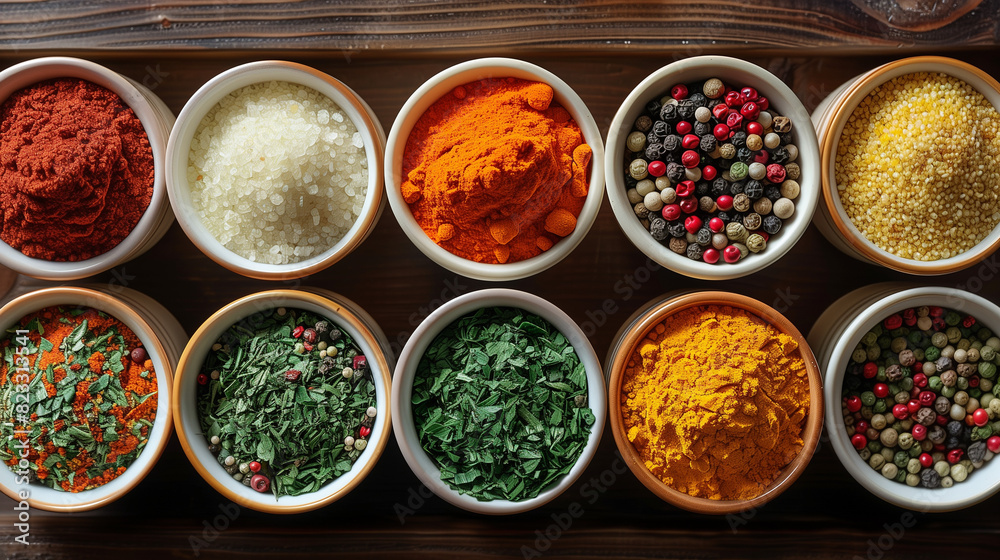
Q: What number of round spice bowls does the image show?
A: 10